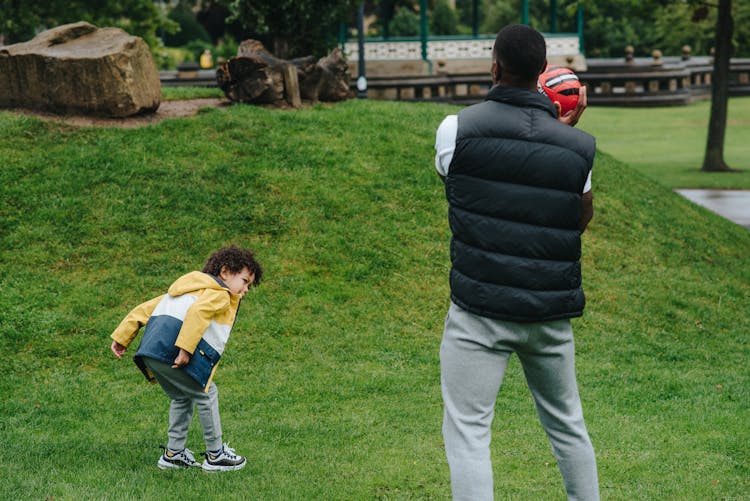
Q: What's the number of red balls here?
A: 1